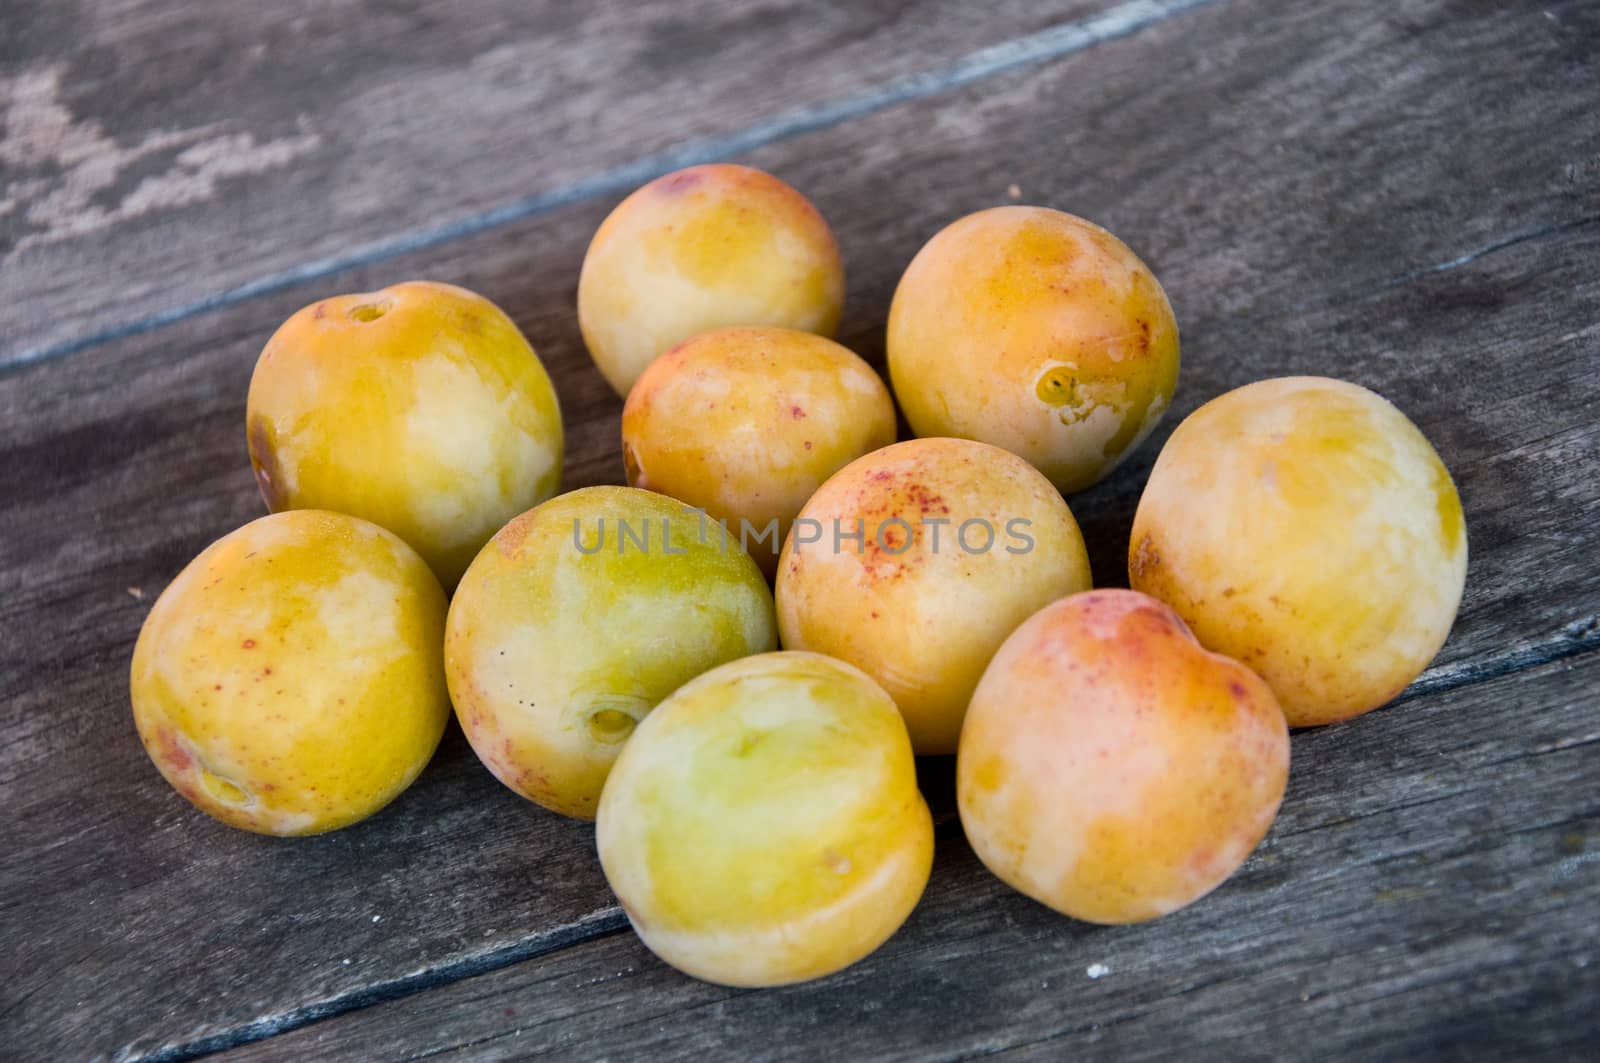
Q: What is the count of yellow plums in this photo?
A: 10